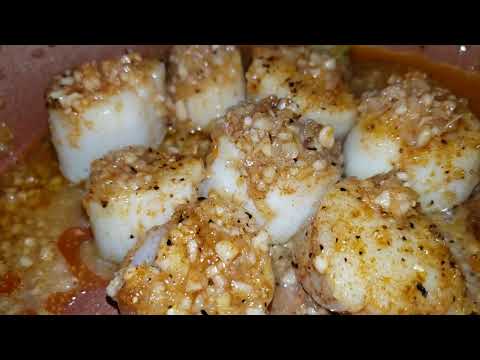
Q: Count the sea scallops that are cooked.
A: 8